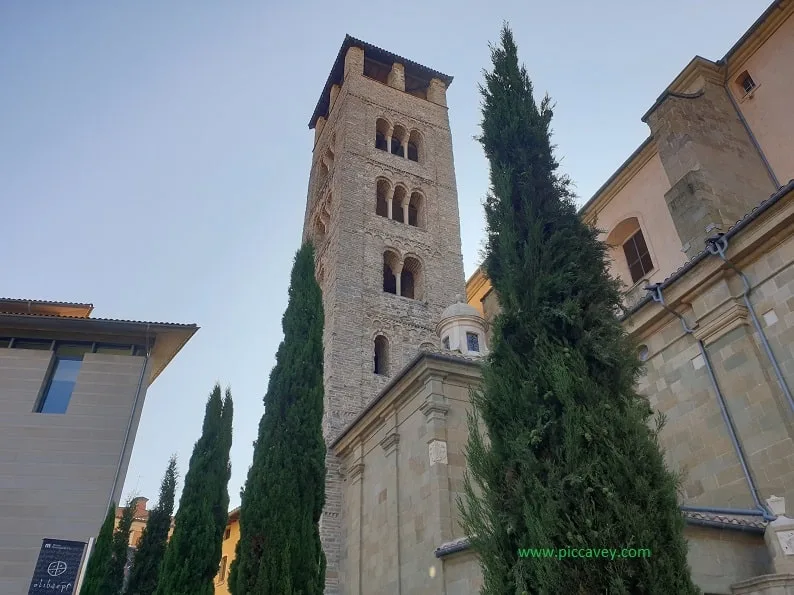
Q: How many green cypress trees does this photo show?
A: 6